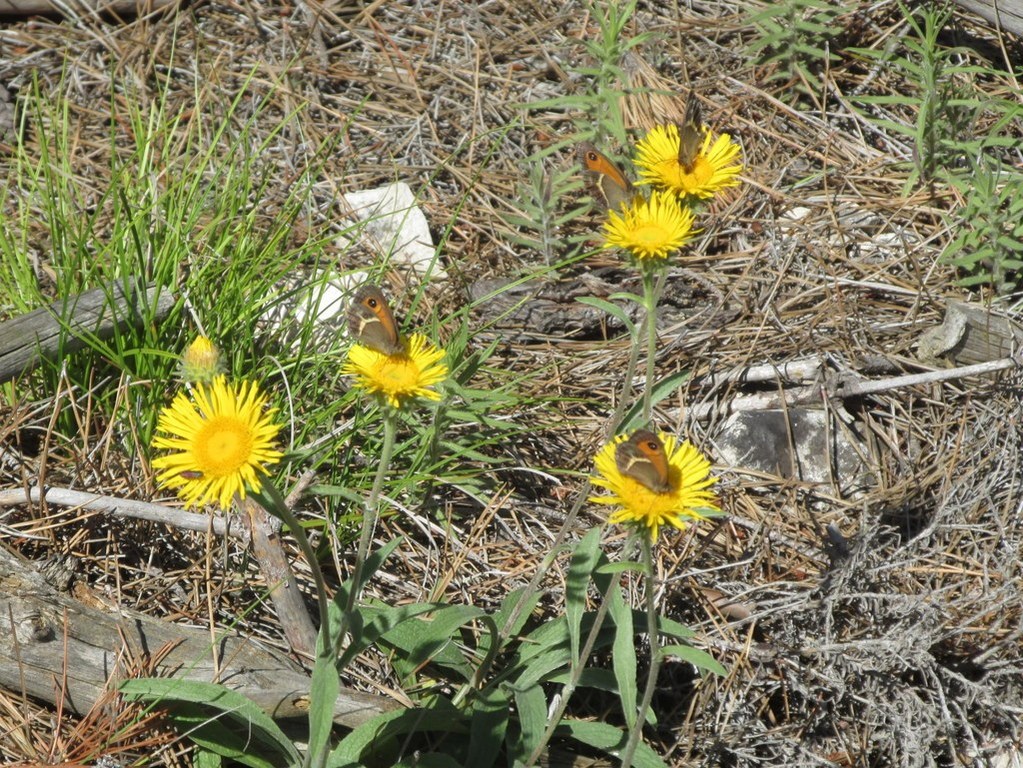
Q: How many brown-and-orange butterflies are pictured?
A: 4